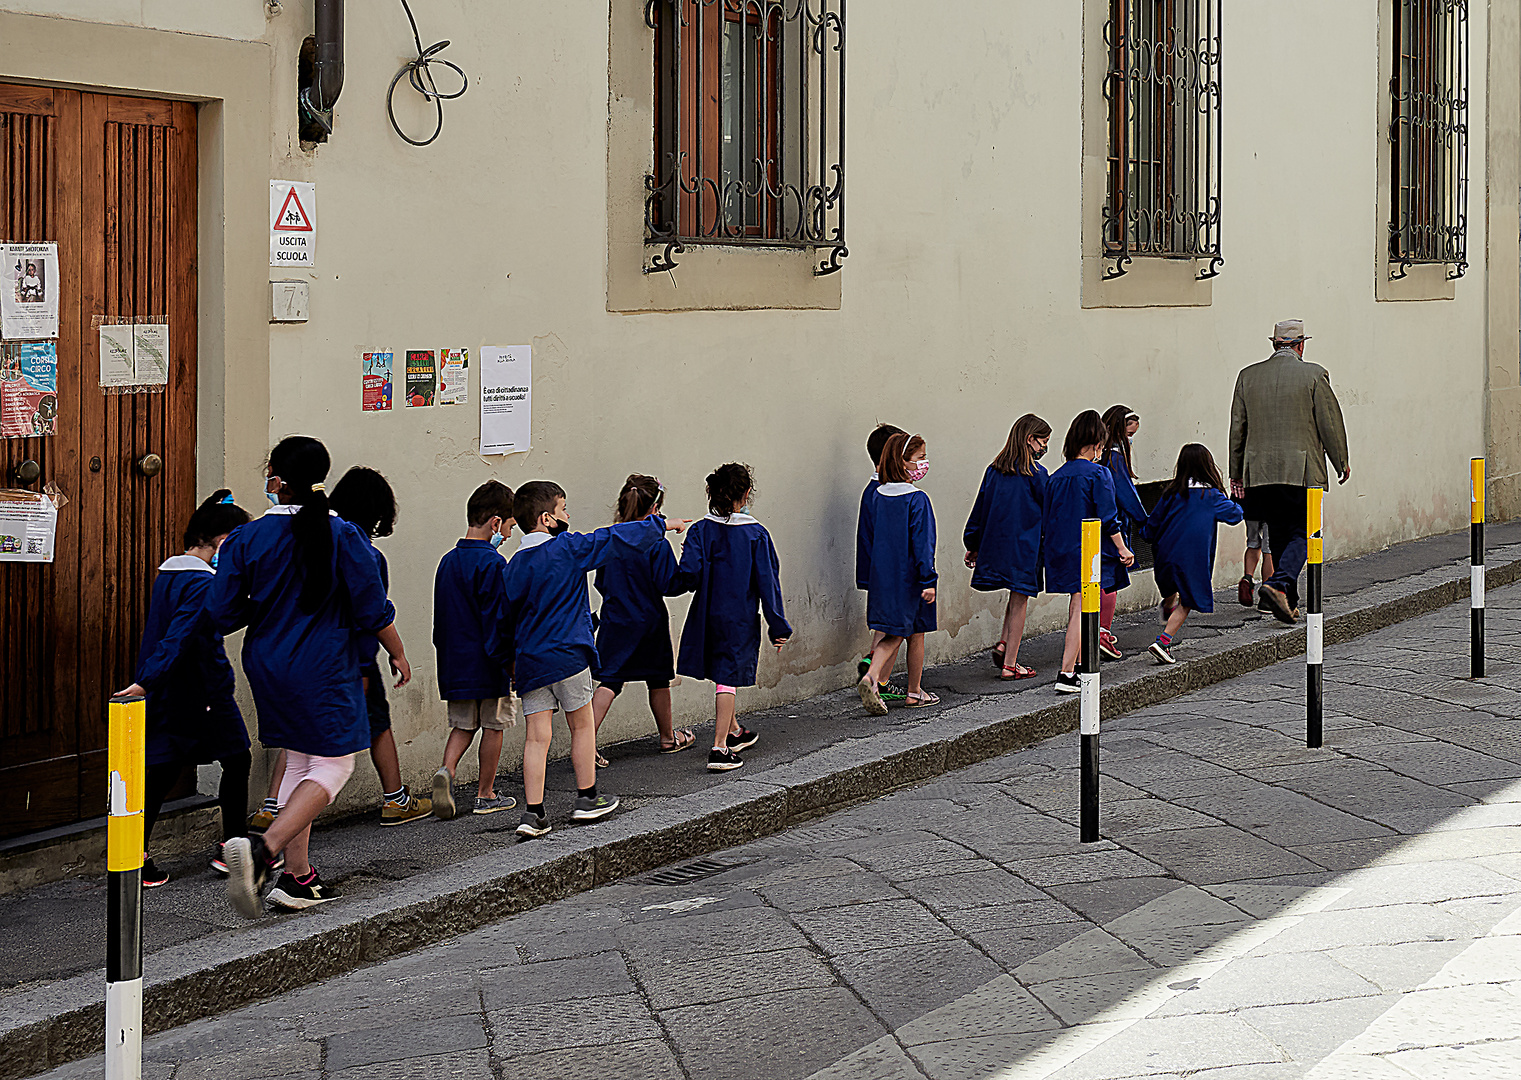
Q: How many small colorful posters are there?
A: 3